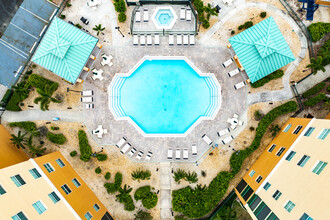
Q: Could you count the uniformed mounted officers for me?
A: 0